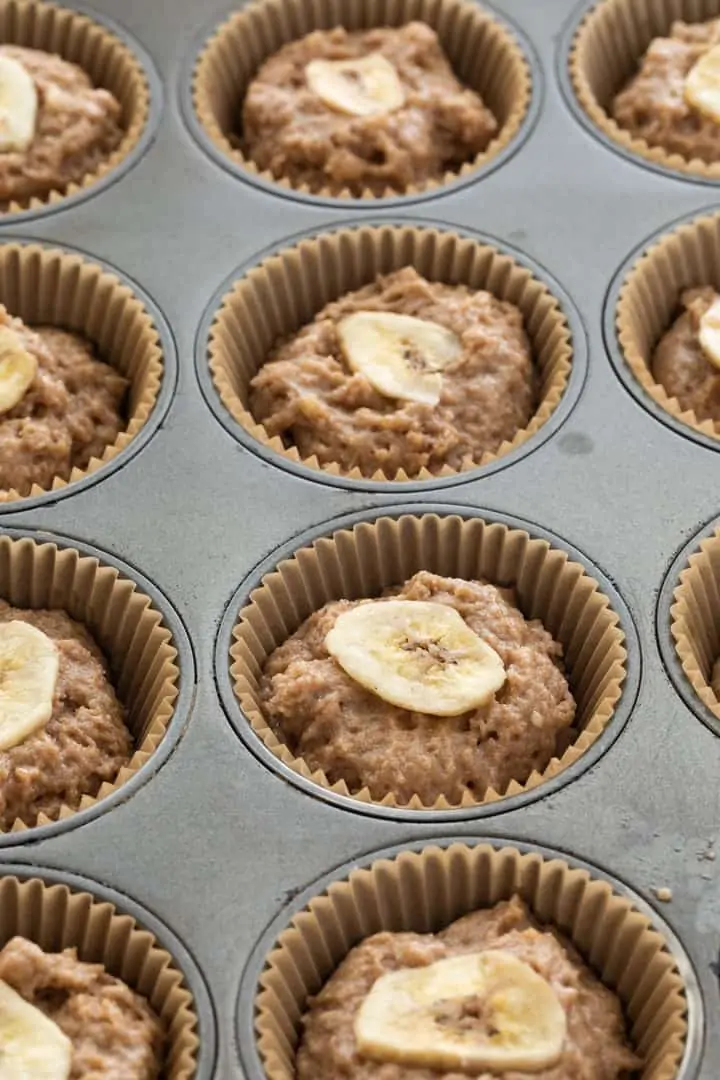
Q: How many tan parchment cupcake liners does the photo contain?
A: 11